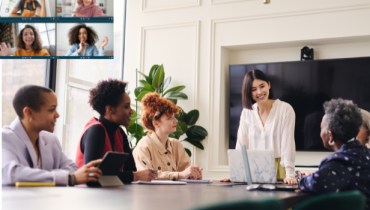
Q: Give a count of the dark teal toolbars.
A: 4